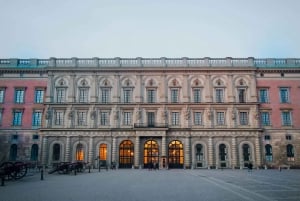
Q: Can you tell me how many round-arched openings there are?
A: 13